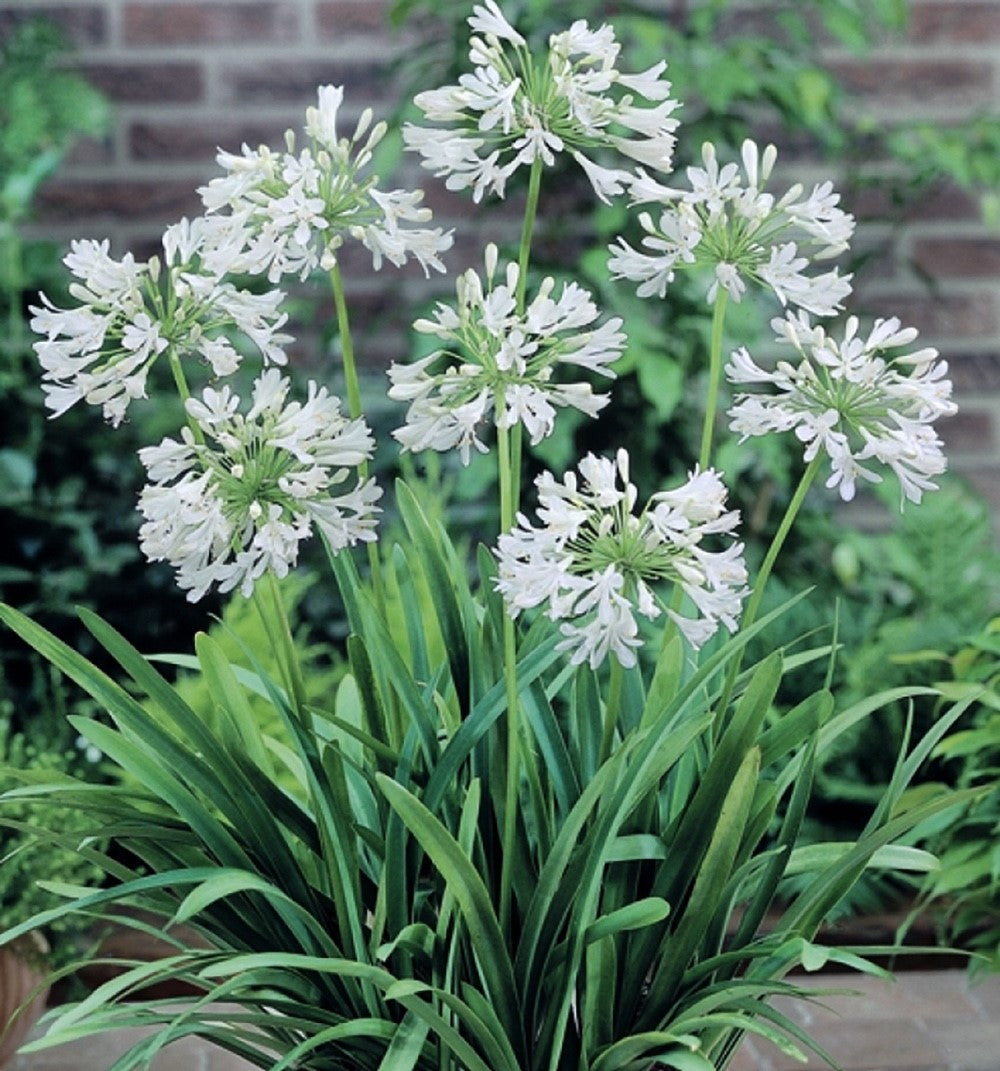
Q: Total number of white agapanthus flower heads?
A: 8